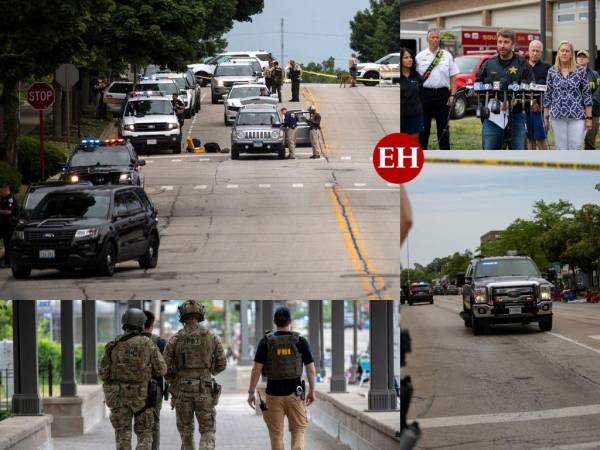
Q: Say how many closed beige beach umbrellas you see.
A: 0